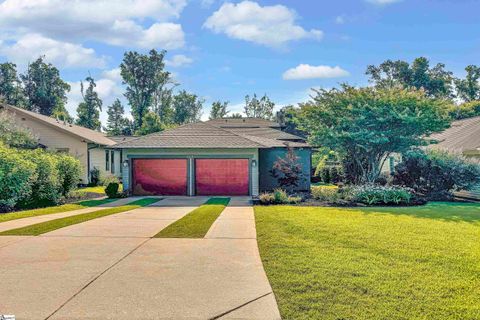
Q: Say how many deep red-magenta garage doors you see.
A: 2